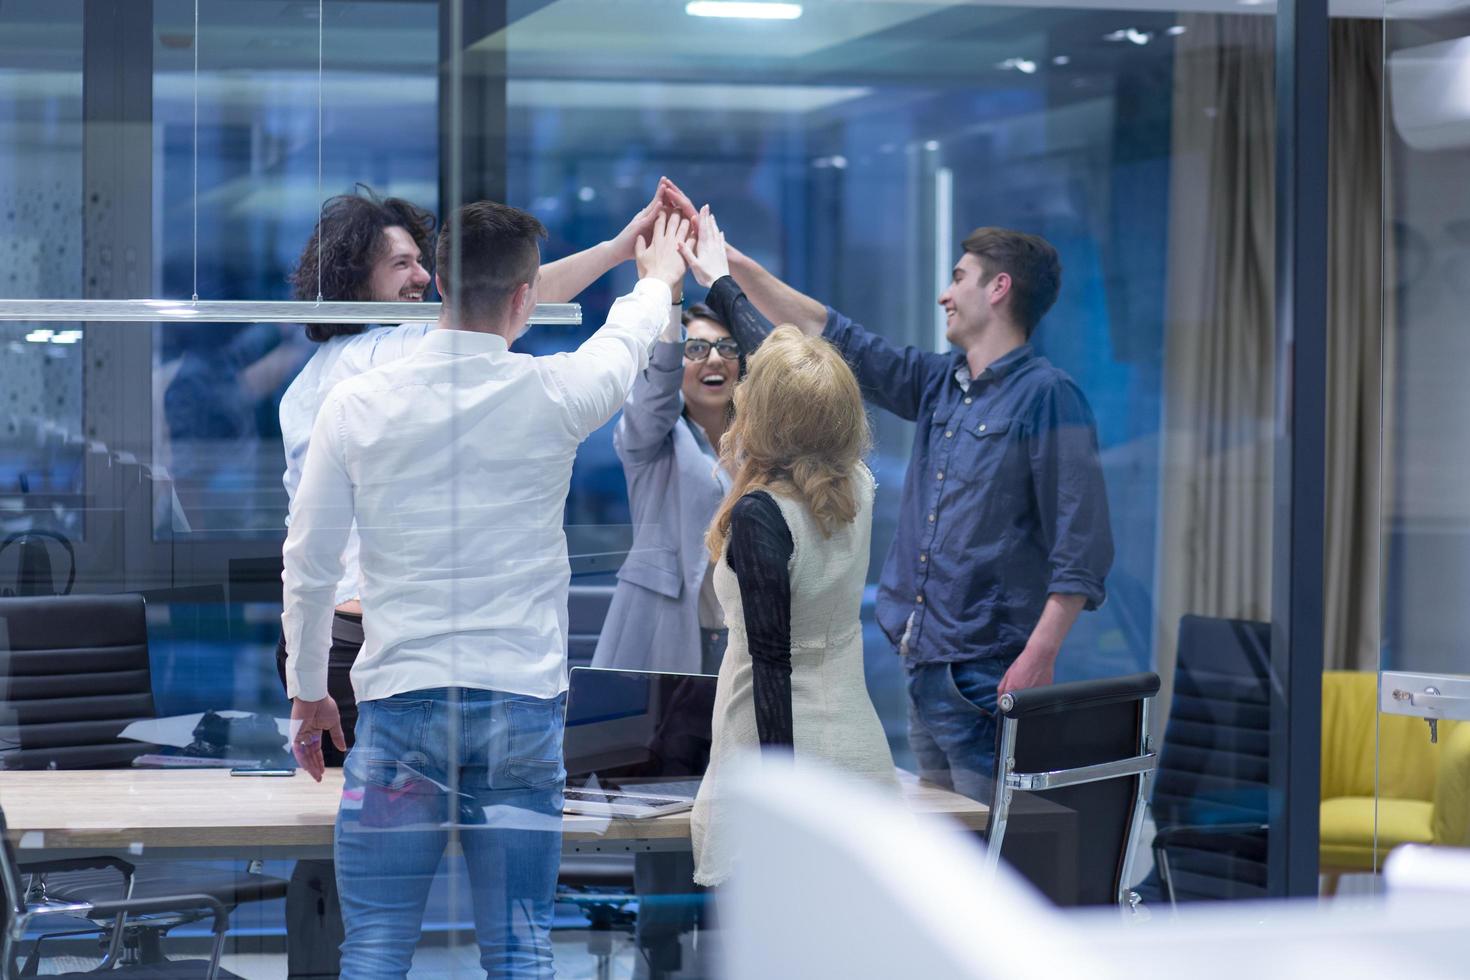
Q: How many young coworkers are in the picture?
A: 5